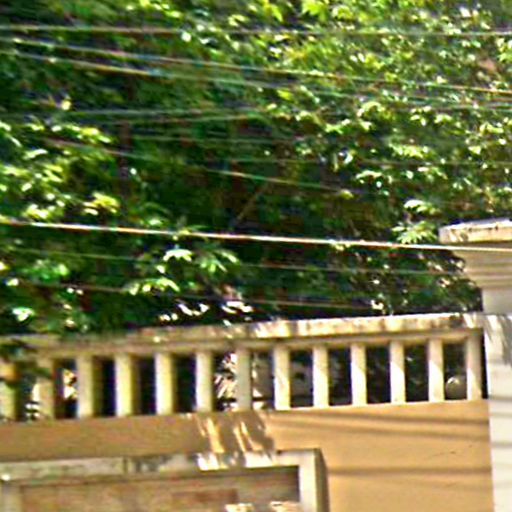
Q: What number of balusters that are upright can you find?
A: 13